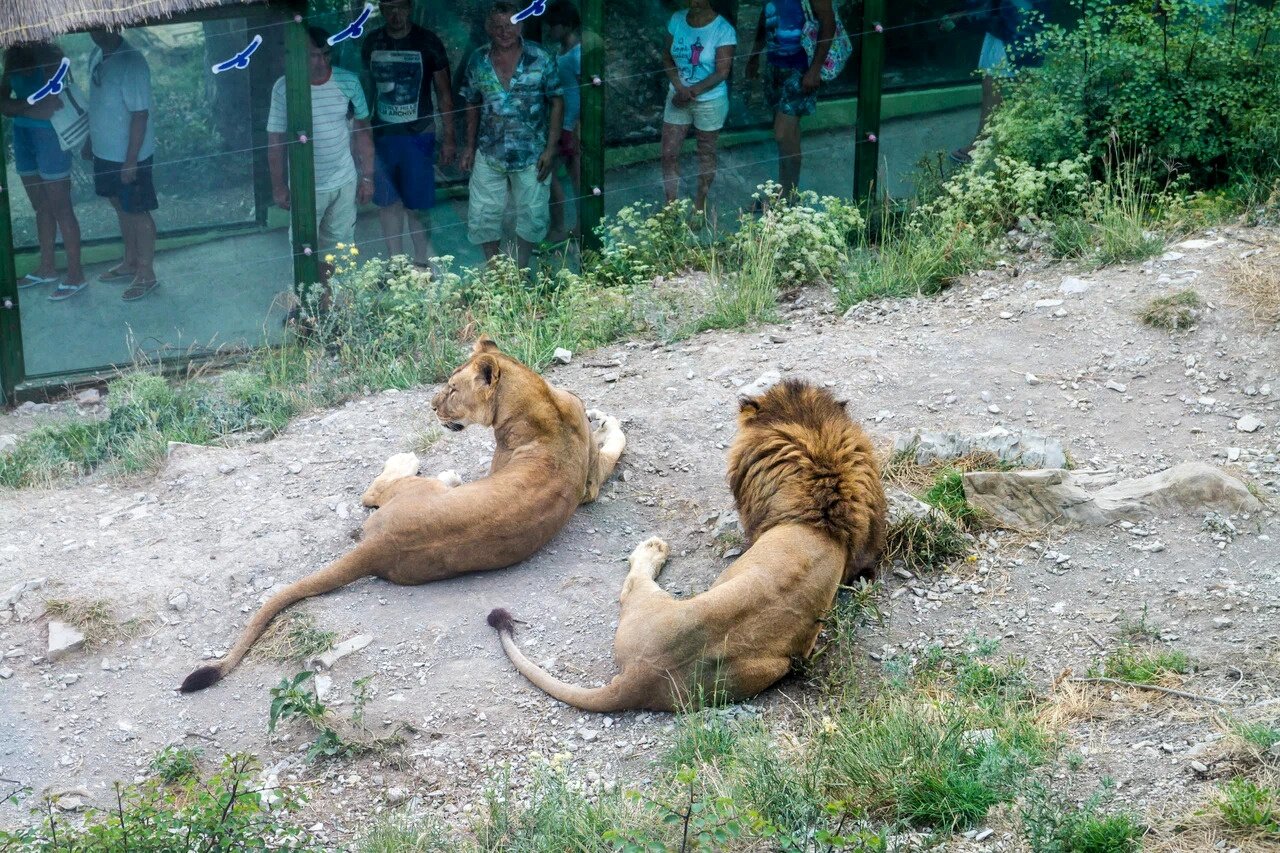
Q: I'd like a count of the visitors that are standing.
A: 9